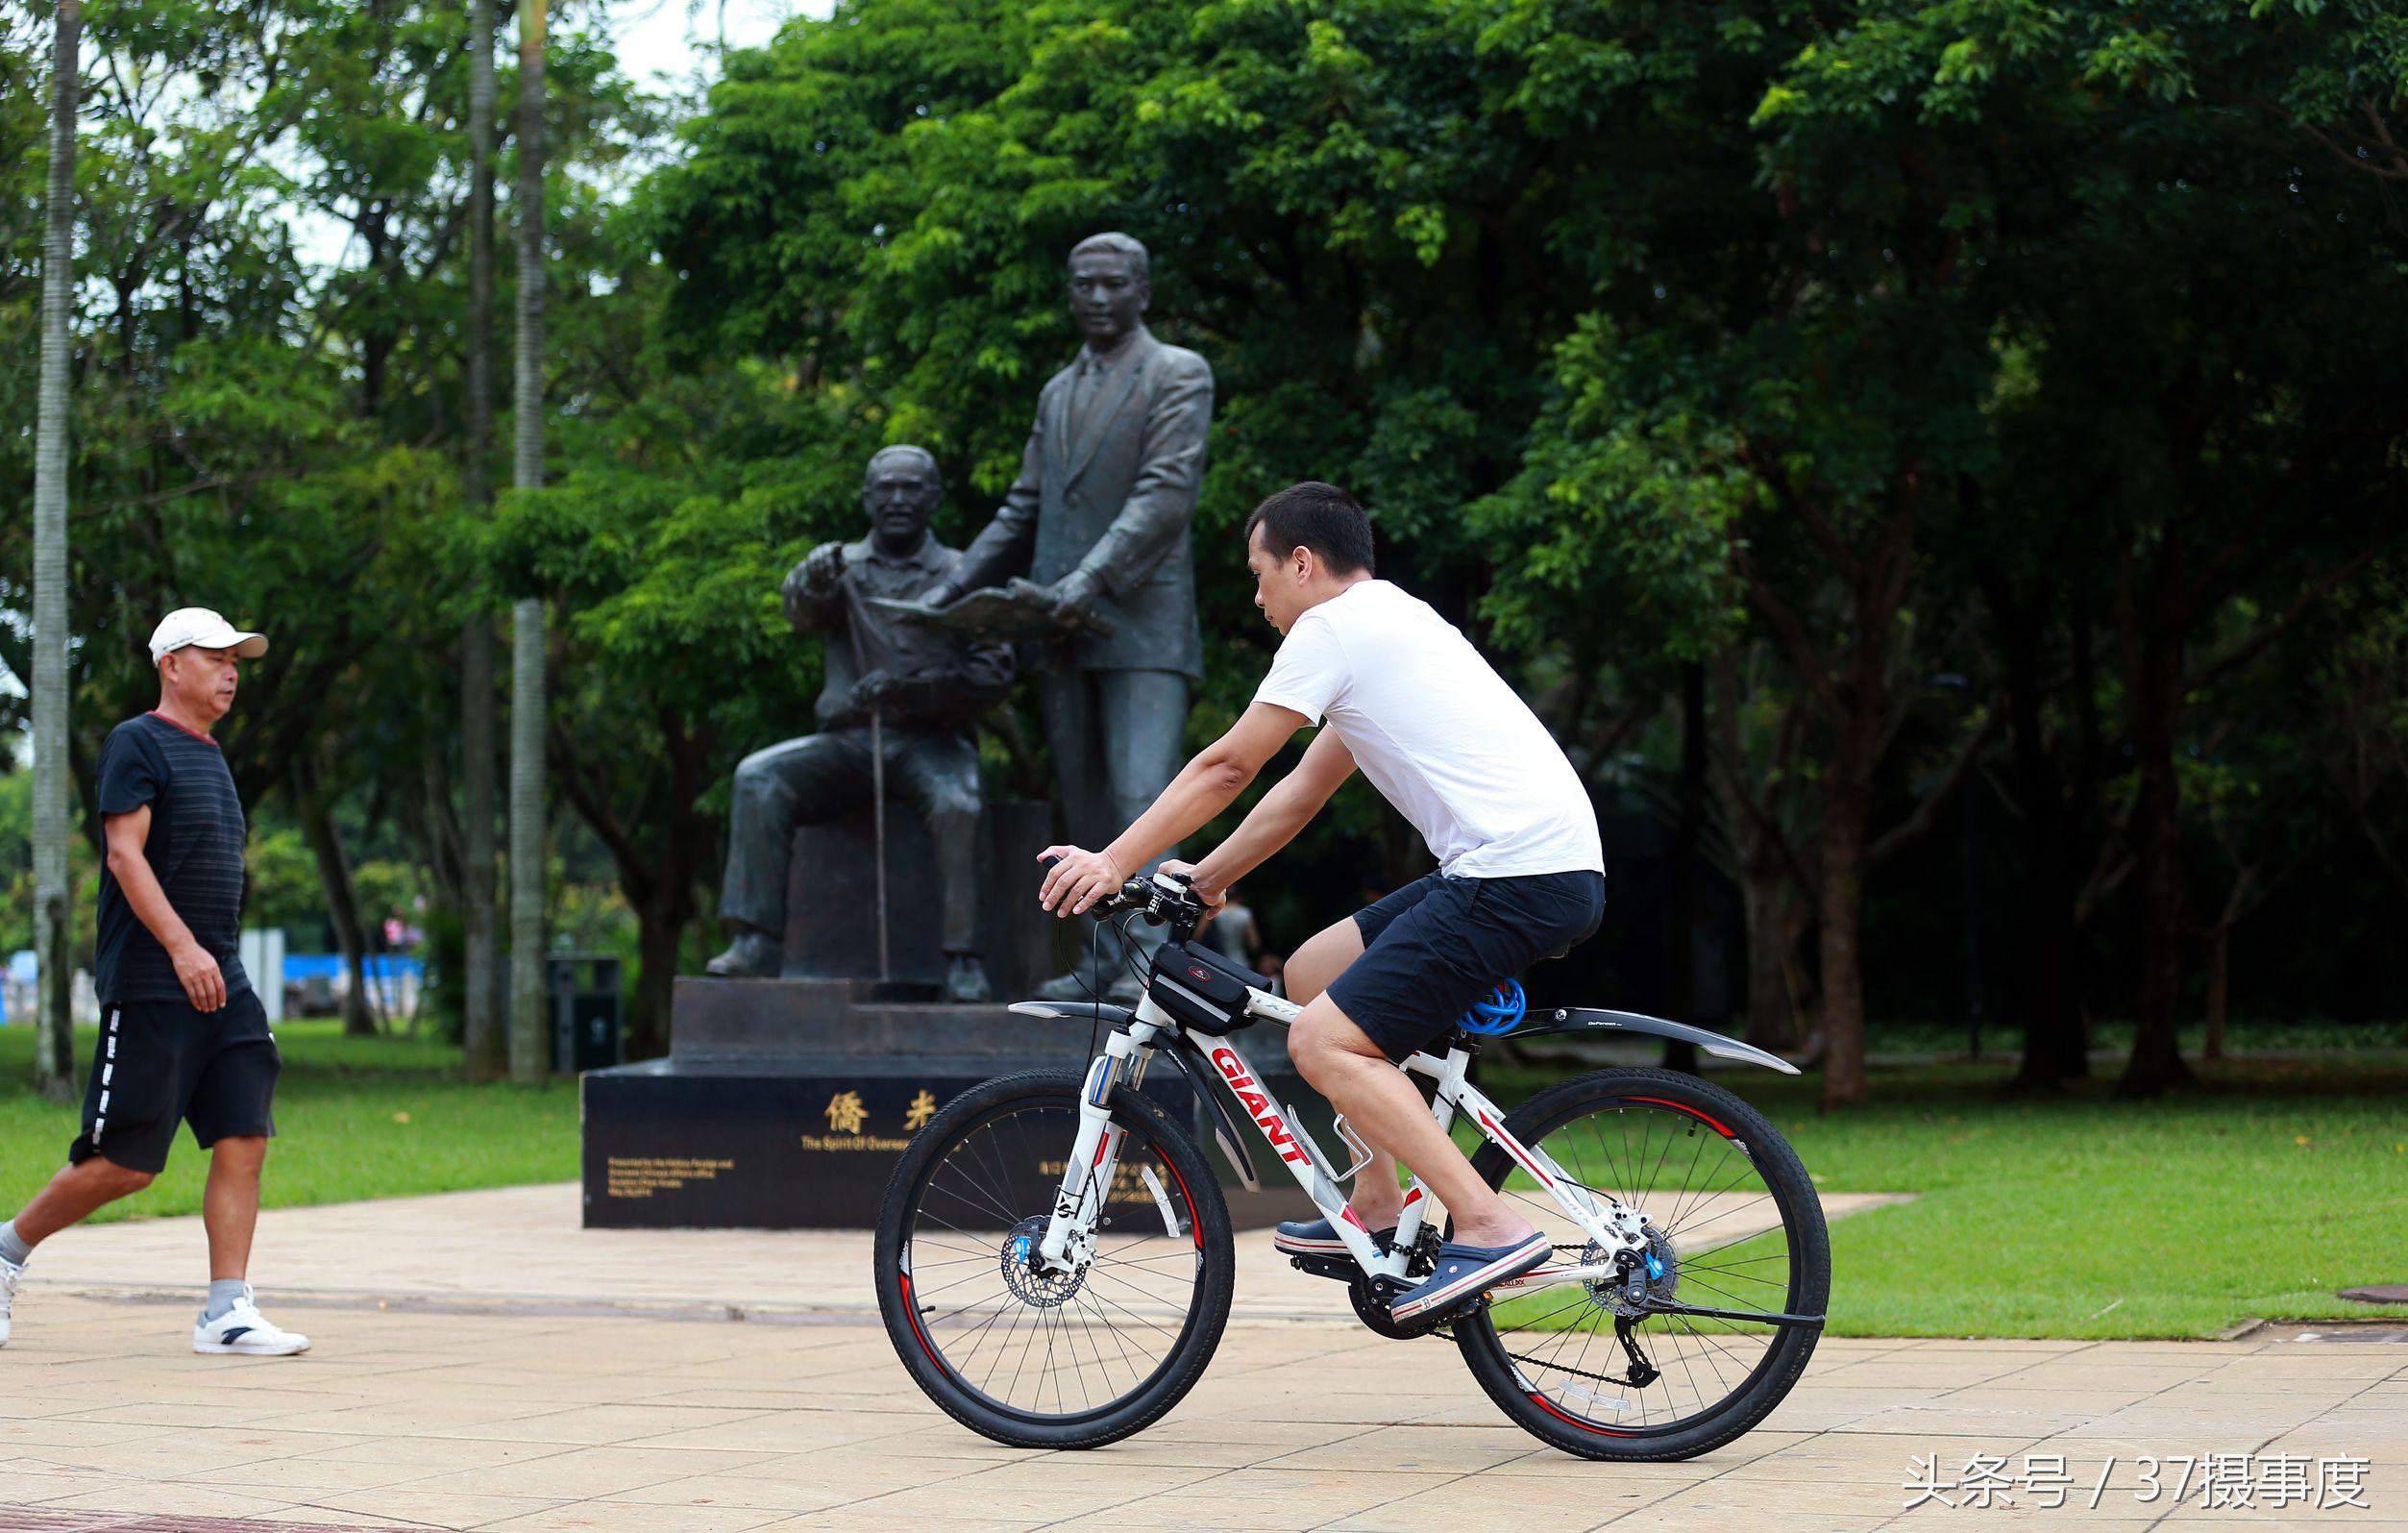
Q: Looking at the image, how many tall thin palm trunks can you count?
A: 3